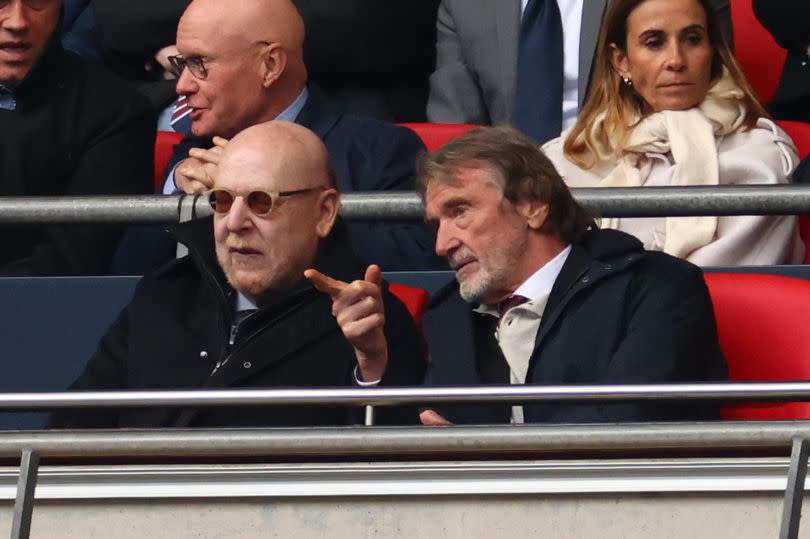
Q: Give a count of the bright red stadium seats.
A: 6